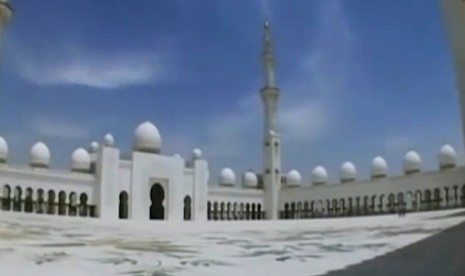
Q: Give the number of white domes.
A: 15